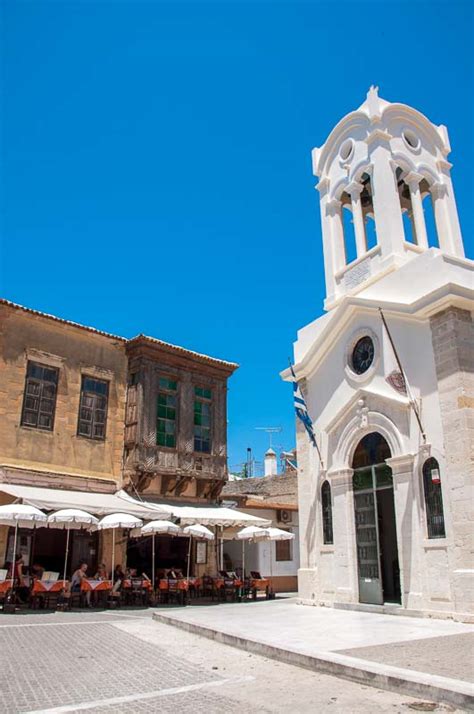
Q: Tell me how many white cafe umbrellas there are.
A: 7